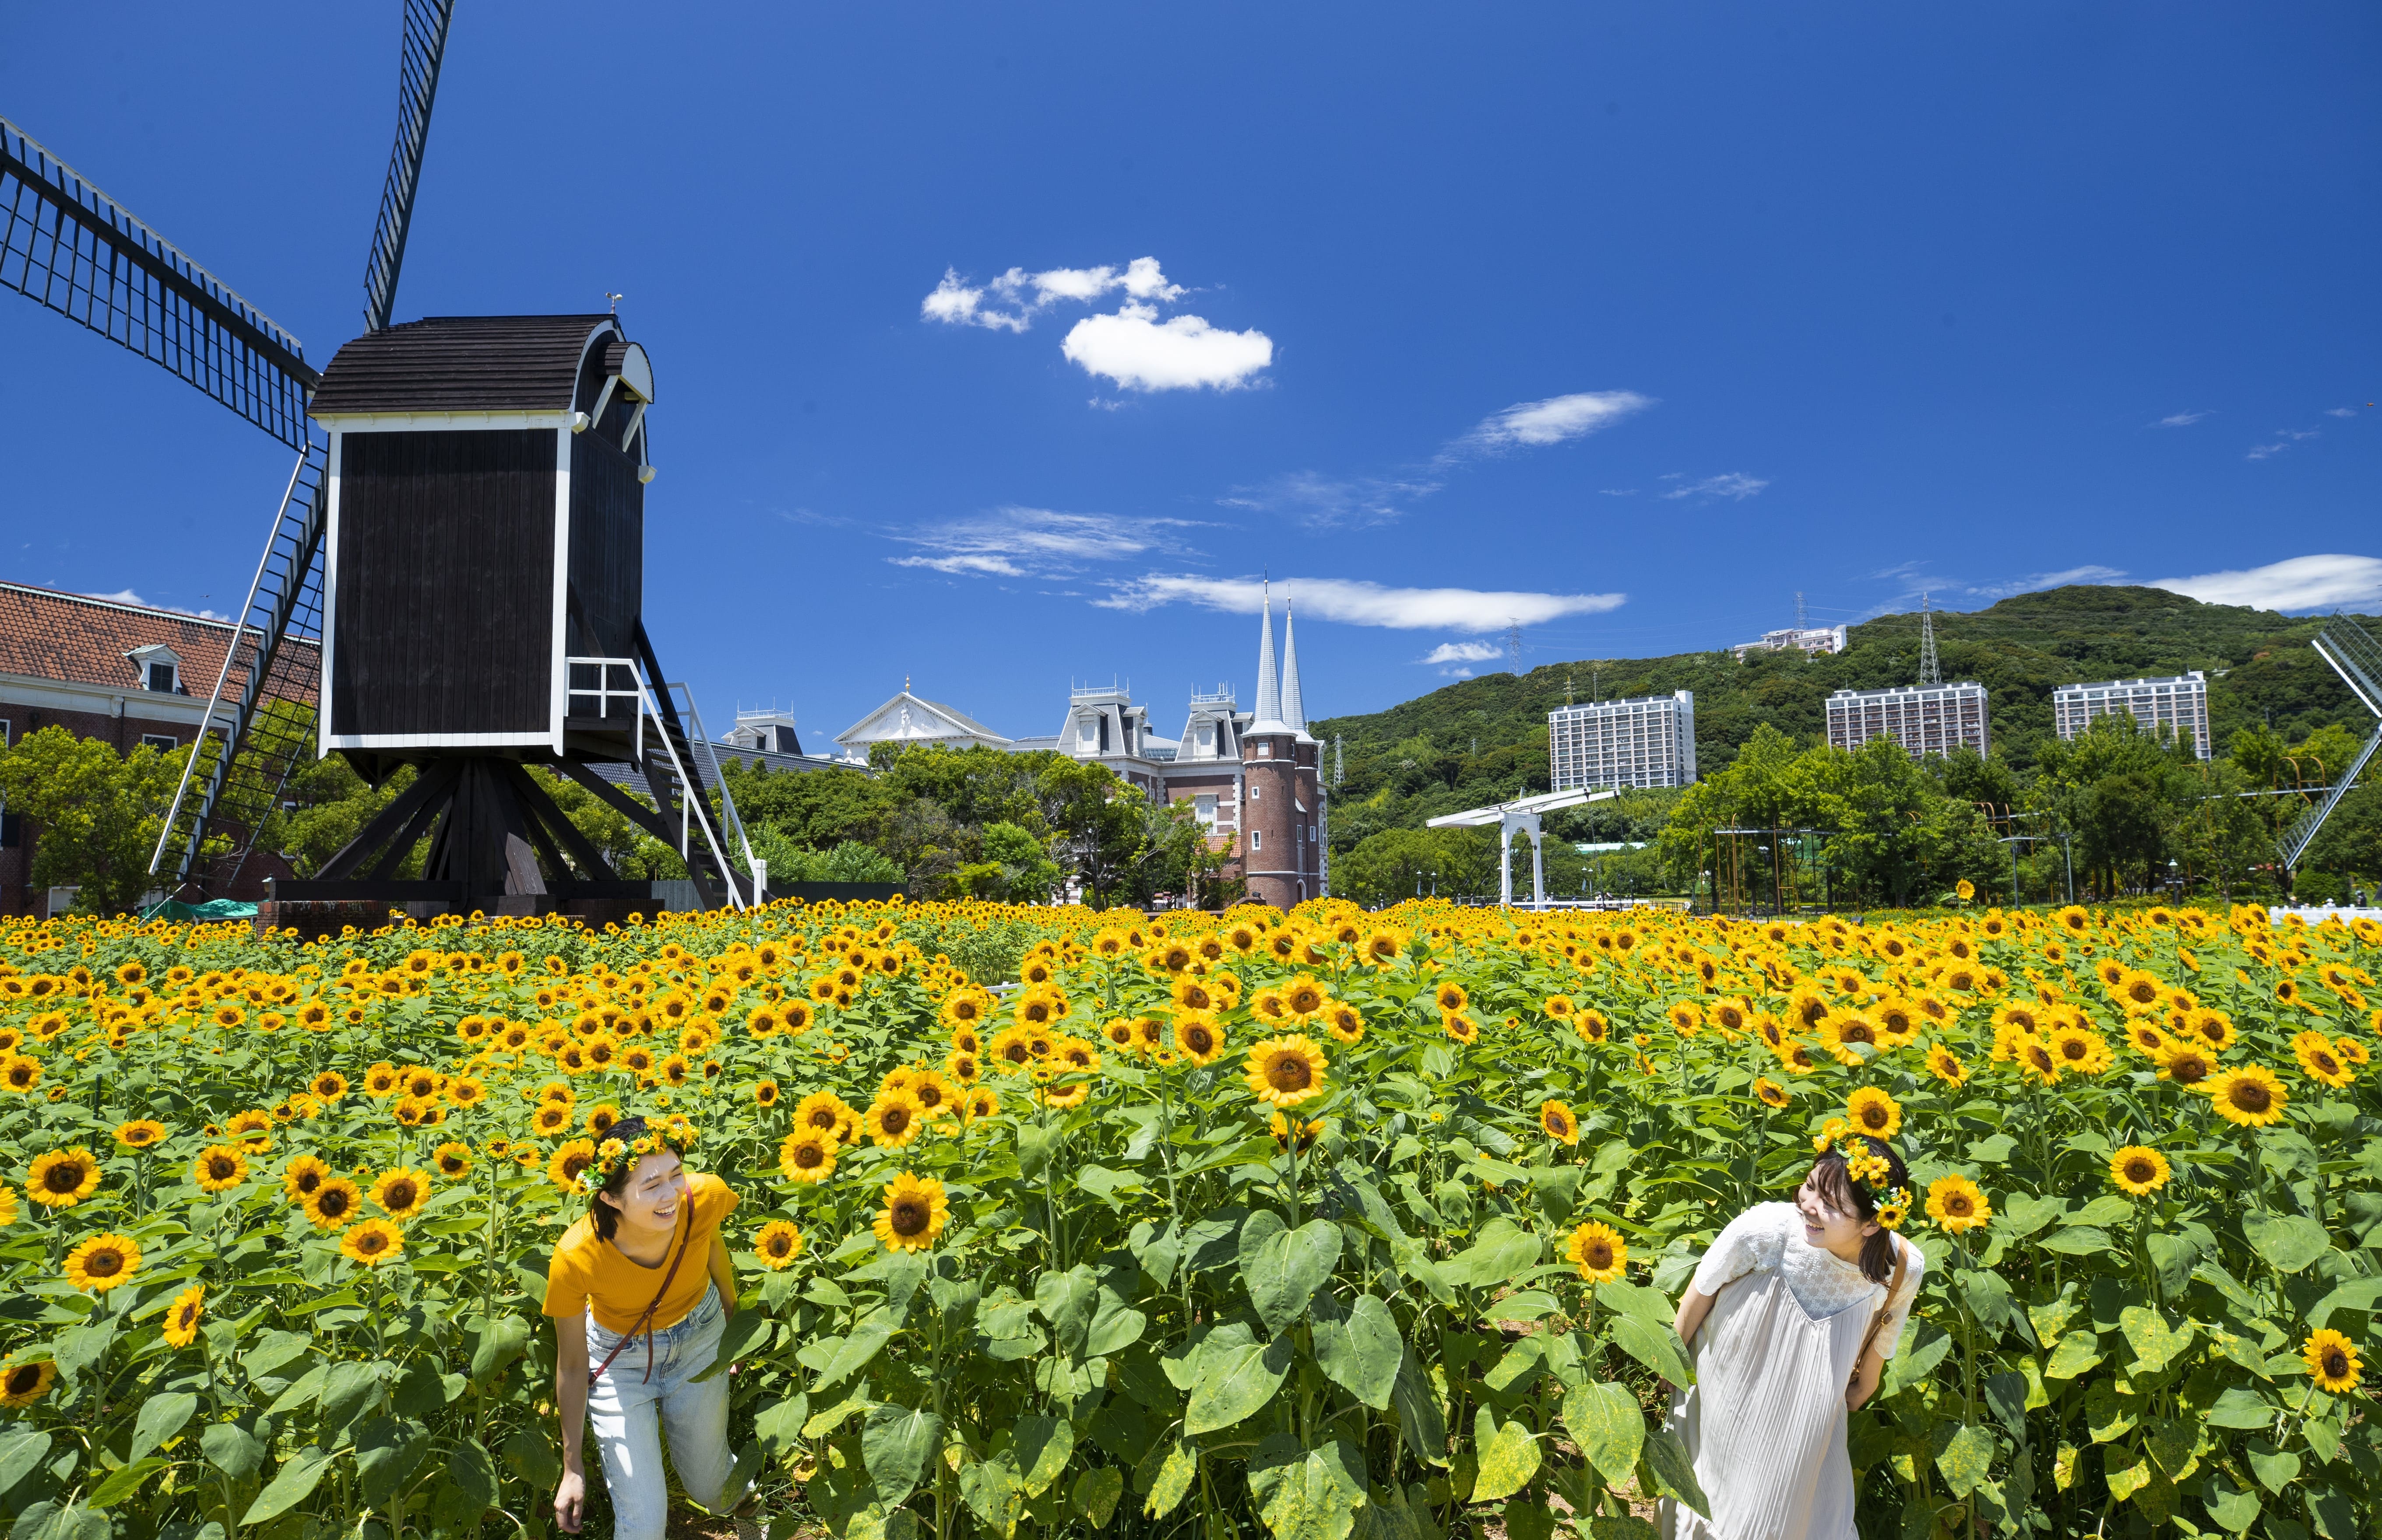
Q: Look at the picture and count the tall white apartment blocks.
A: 3